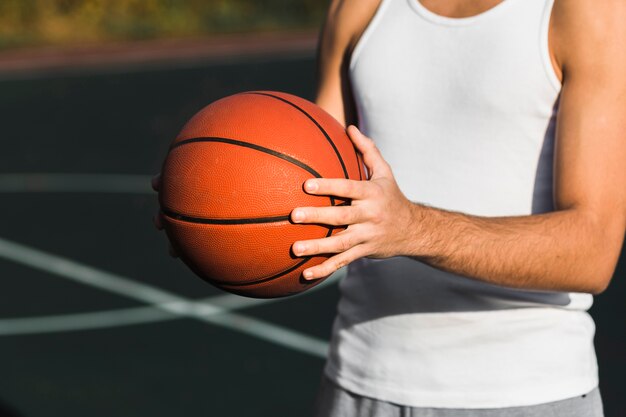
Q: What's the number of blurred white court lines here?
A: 3